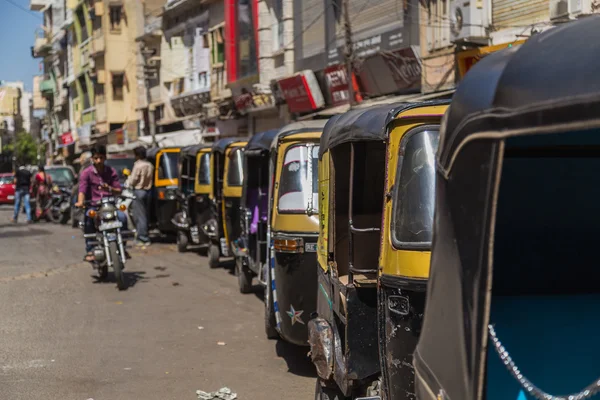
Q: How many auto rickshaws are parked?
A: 7